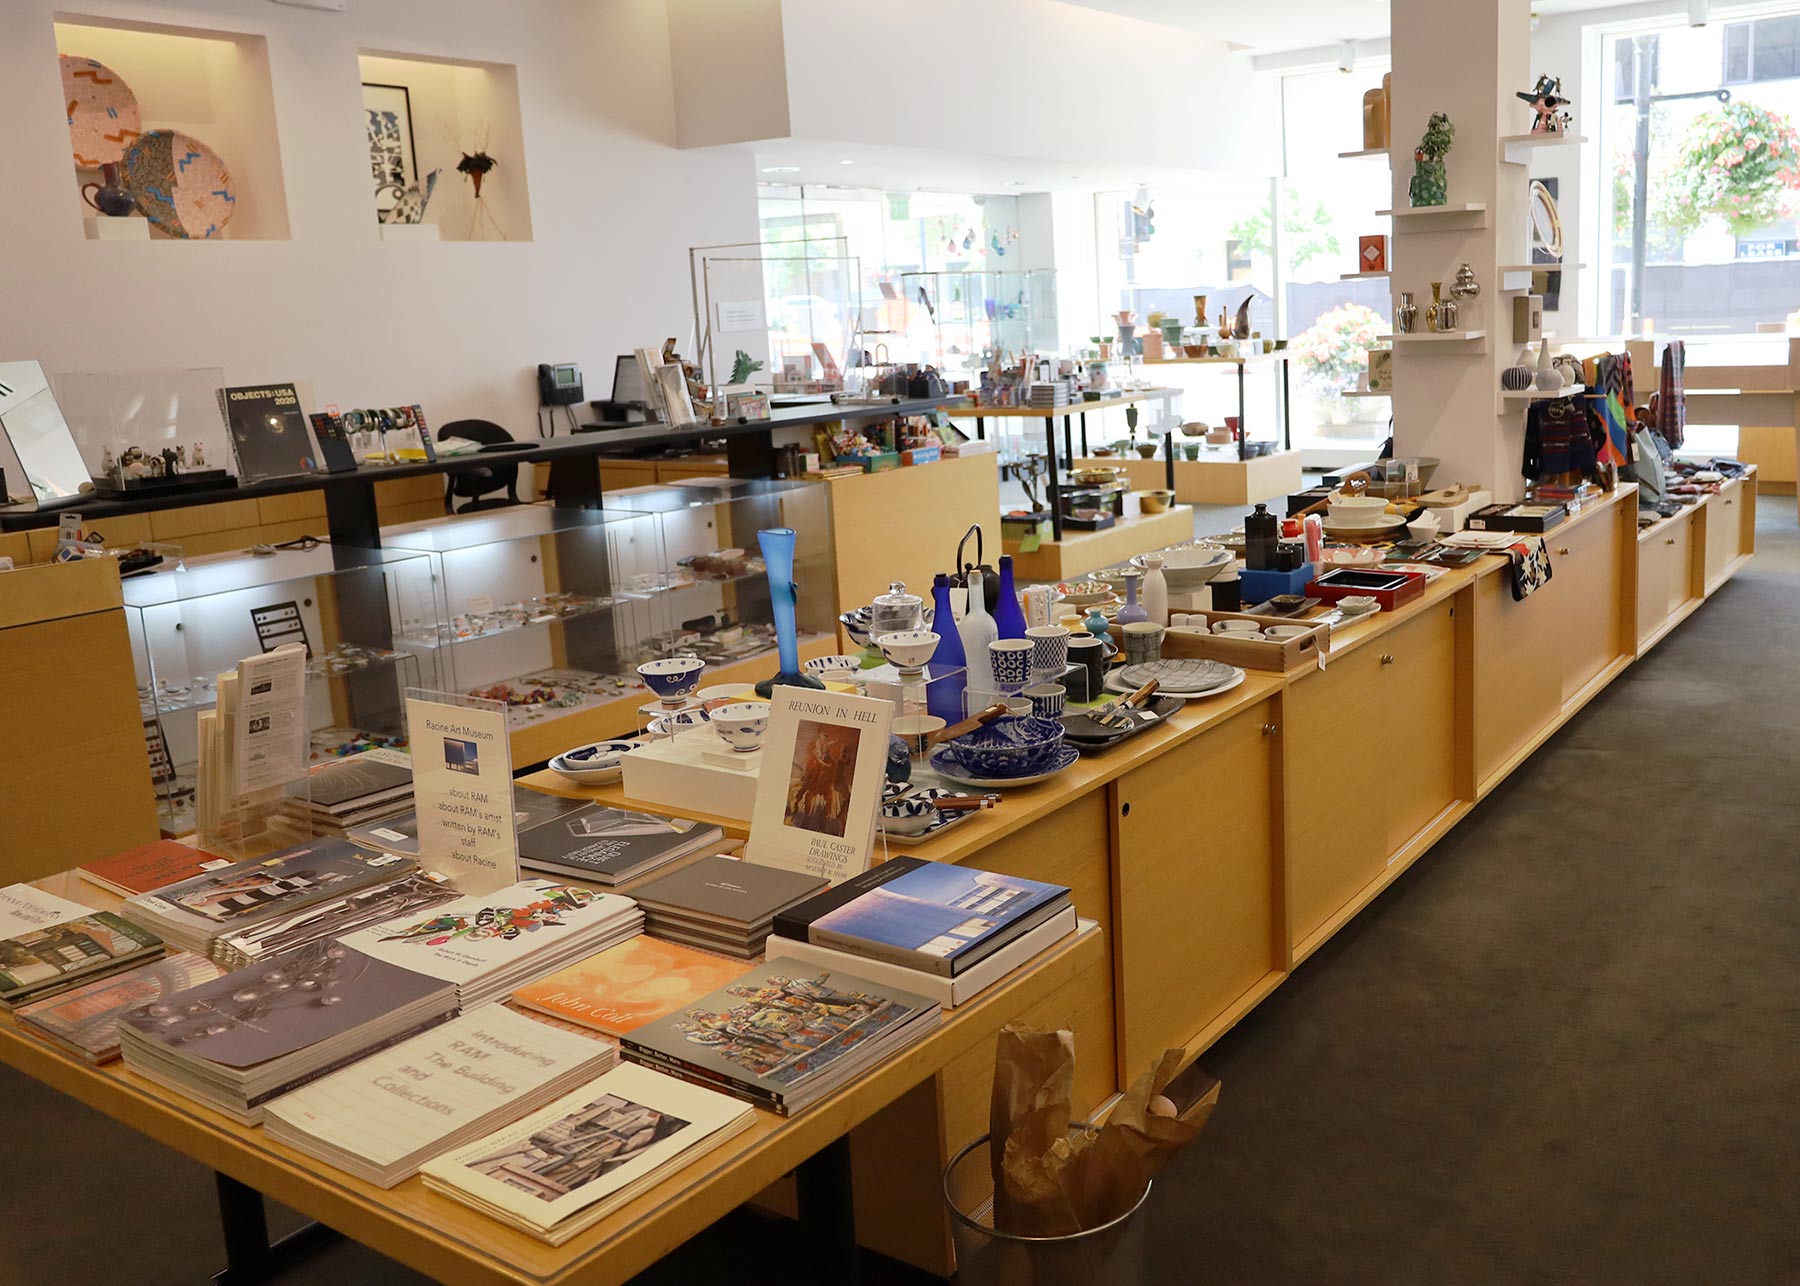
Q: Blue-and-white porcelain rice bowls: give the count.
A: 3